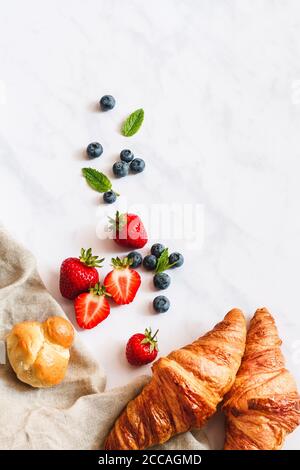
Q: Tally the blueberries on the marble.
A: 12